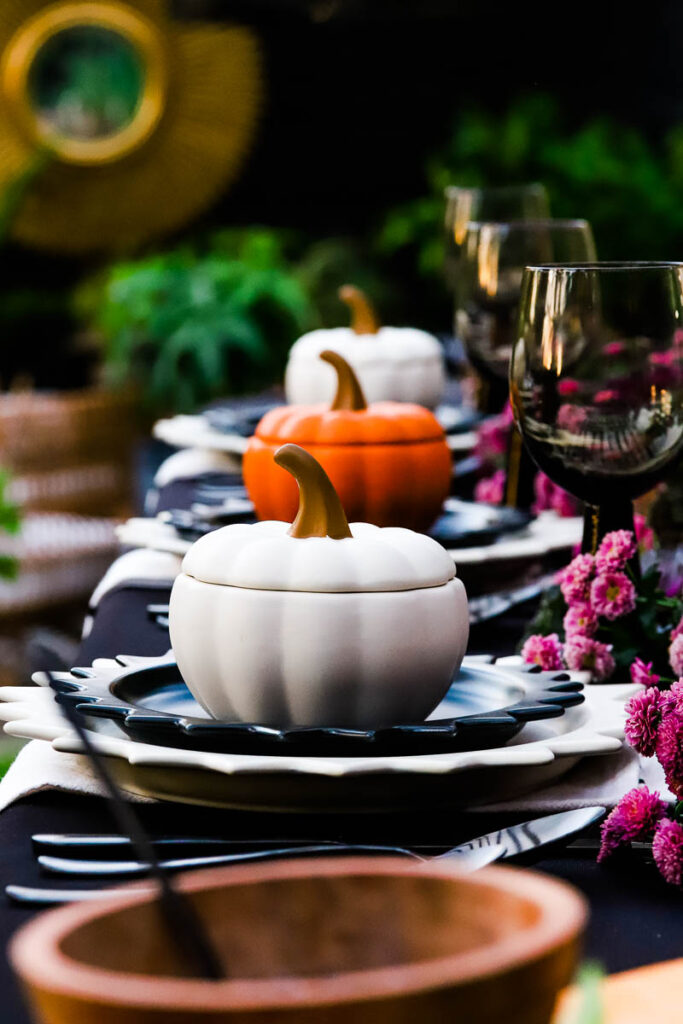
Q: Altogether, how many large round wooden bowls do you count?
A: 1